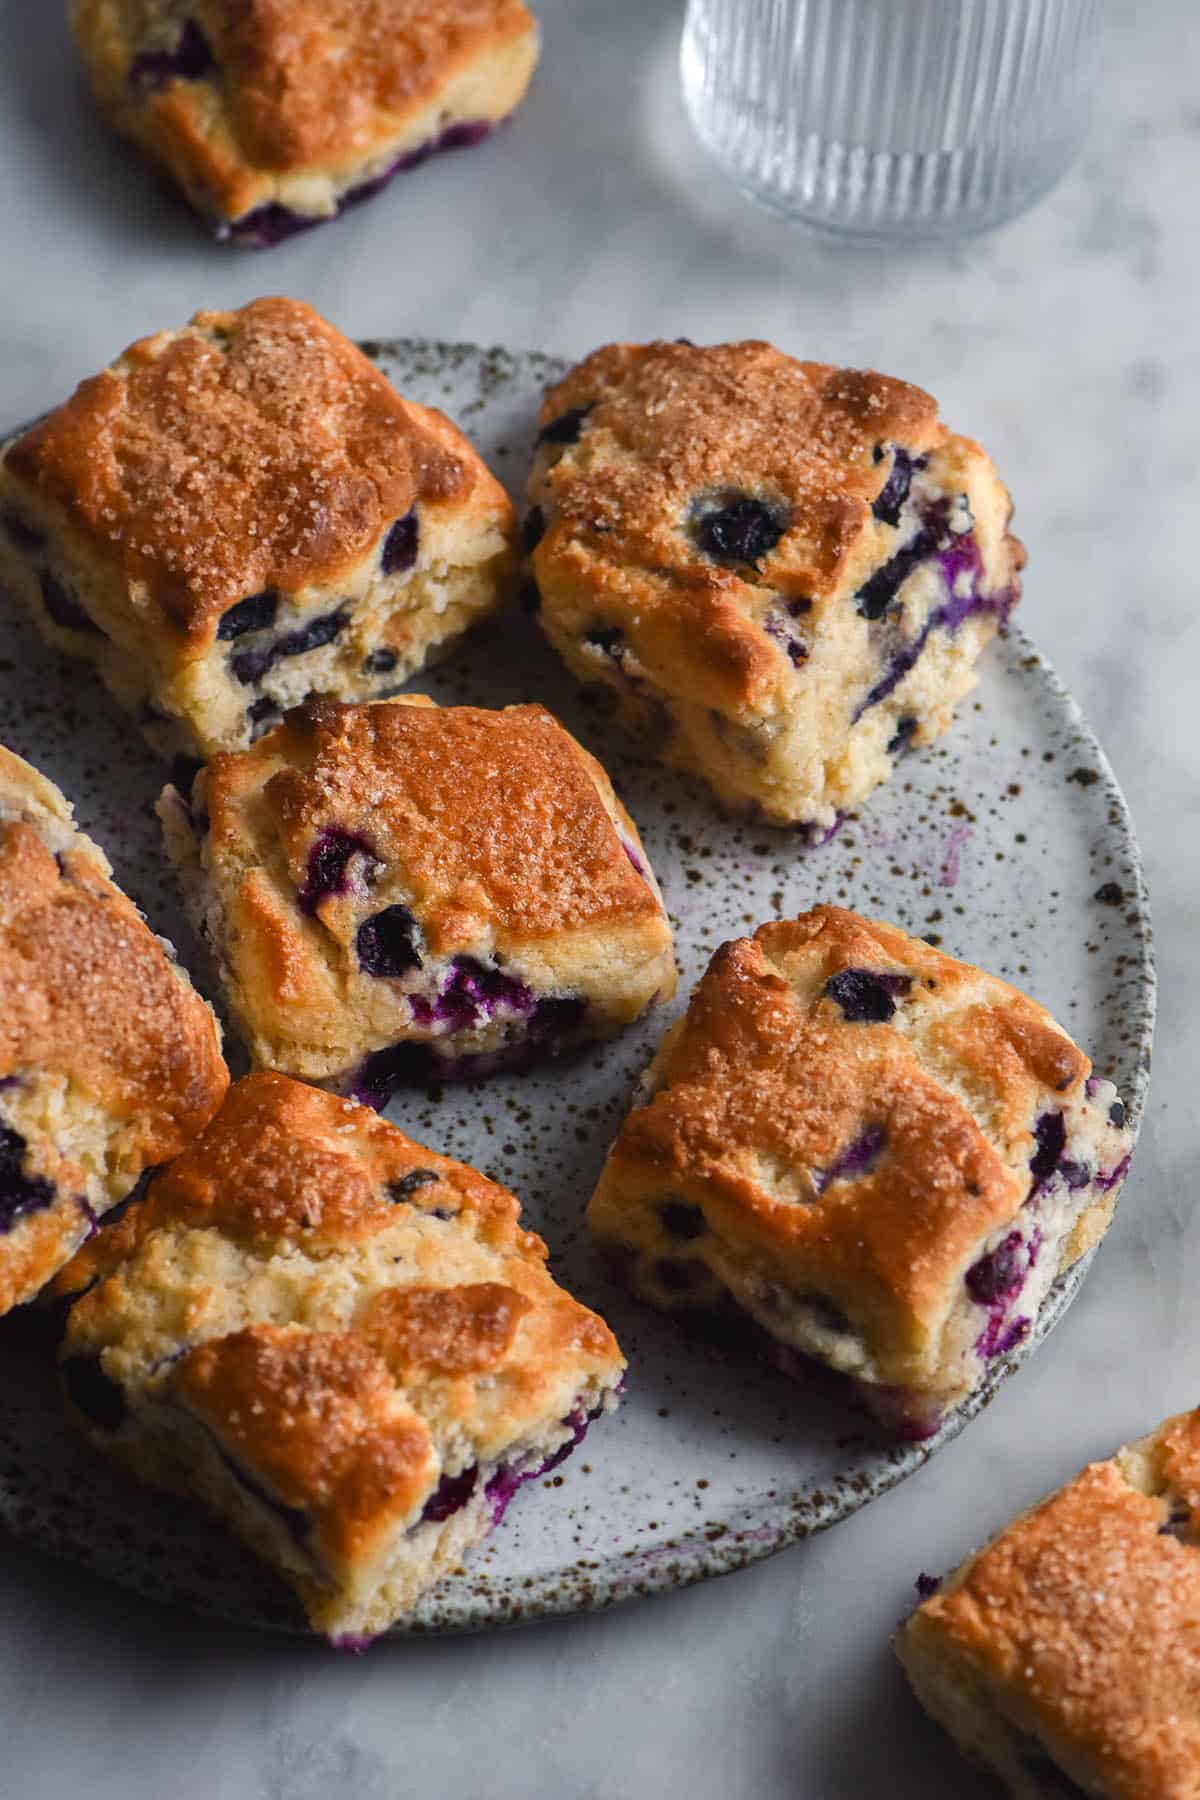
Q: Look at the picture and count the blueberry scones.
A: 8